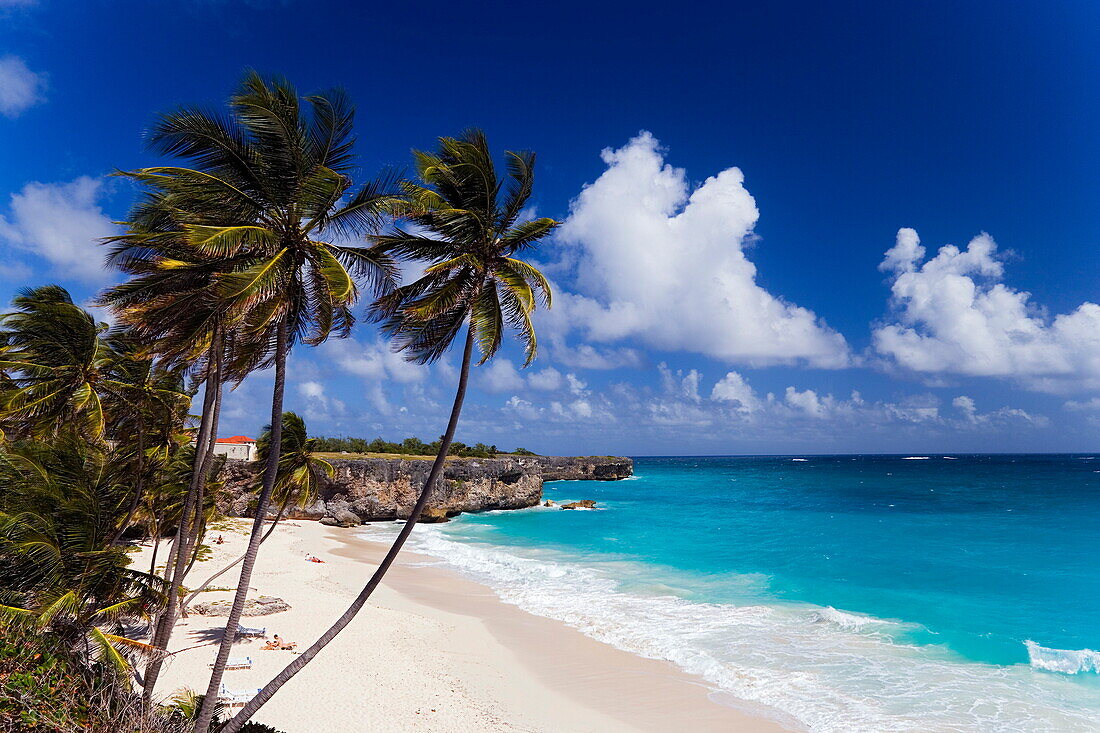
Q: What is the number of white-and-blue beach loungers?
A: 3